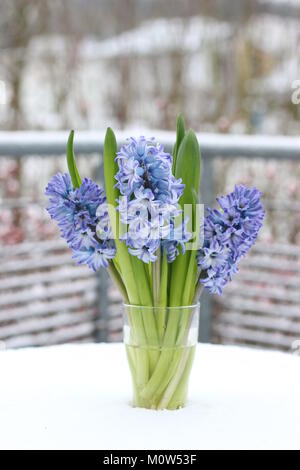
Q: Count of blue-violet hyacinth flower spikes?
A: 3